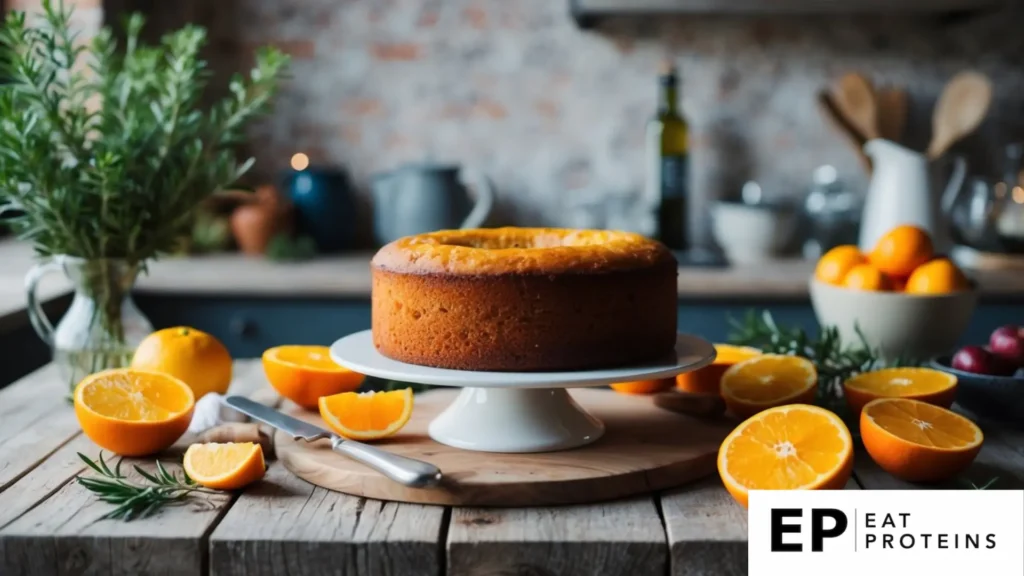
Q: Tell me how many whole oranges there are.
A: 5